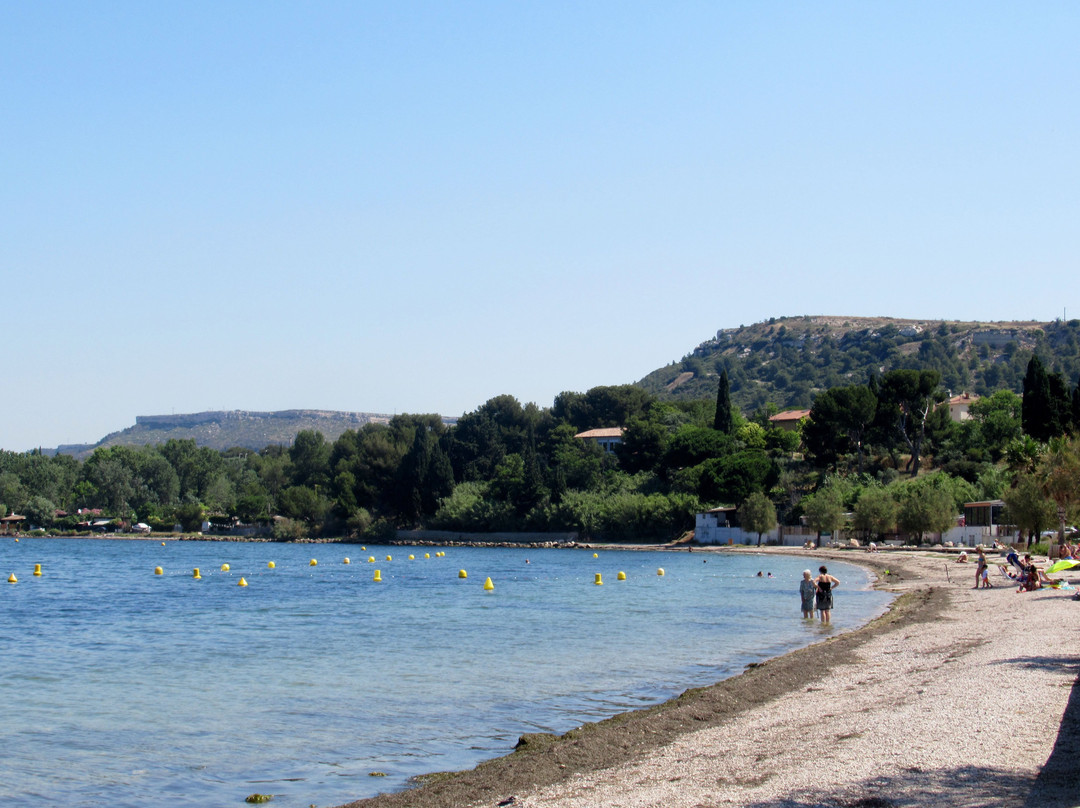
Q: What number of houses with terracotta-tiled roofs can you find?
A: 3